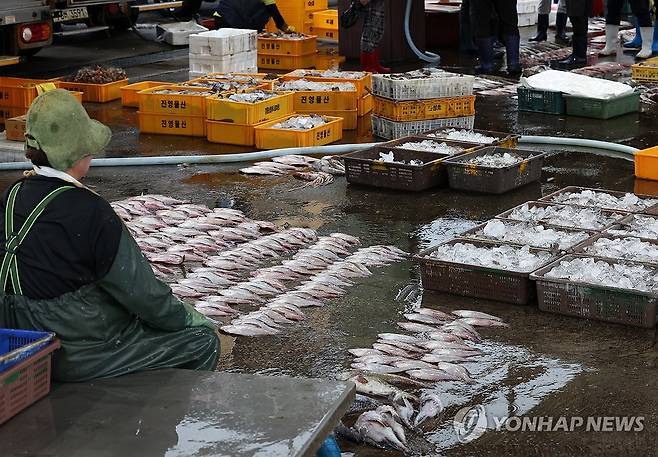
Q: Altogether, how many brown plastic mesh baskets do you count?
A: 11